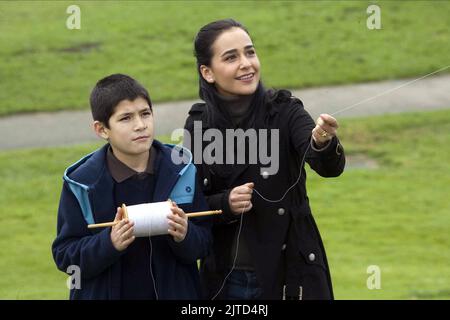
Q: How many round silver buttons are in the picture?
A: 5